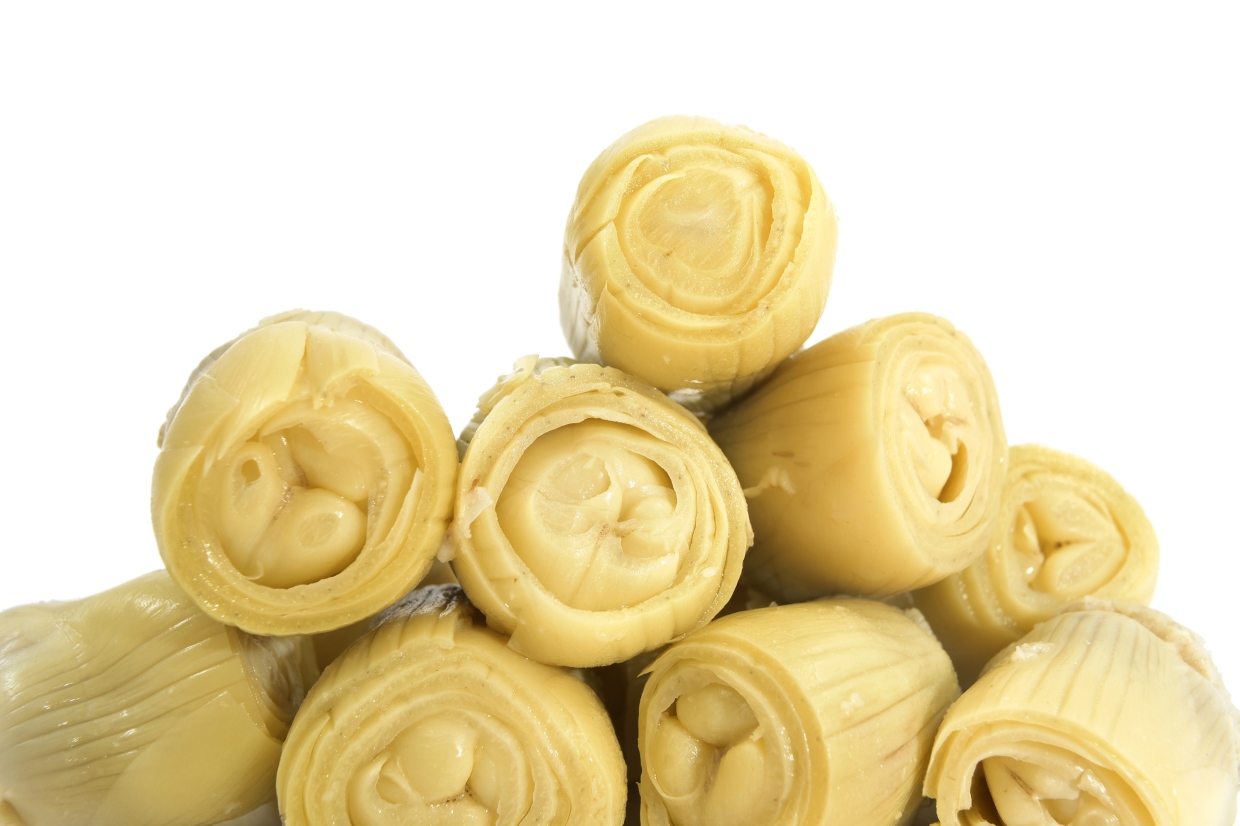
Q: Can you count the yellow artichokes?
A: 9